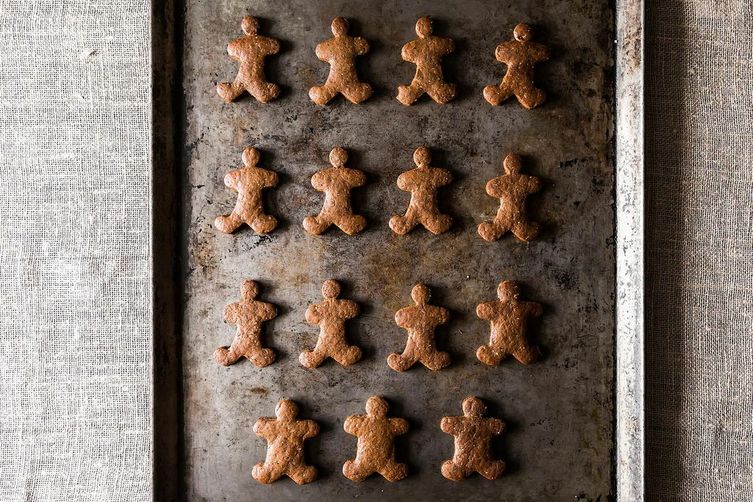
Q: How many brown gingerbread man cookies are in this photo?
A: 15